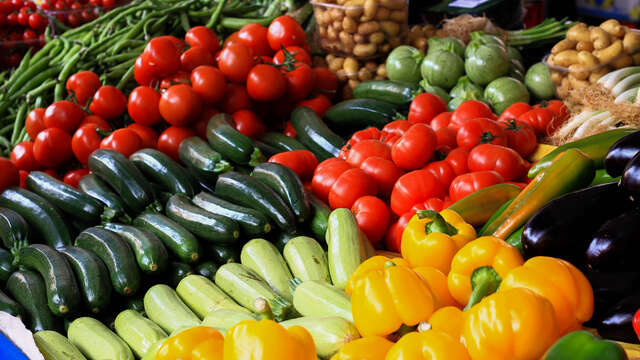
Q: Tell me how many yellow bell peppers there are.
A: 11